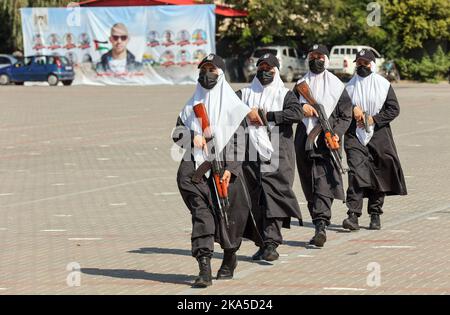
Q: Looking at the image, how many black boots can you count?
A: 7